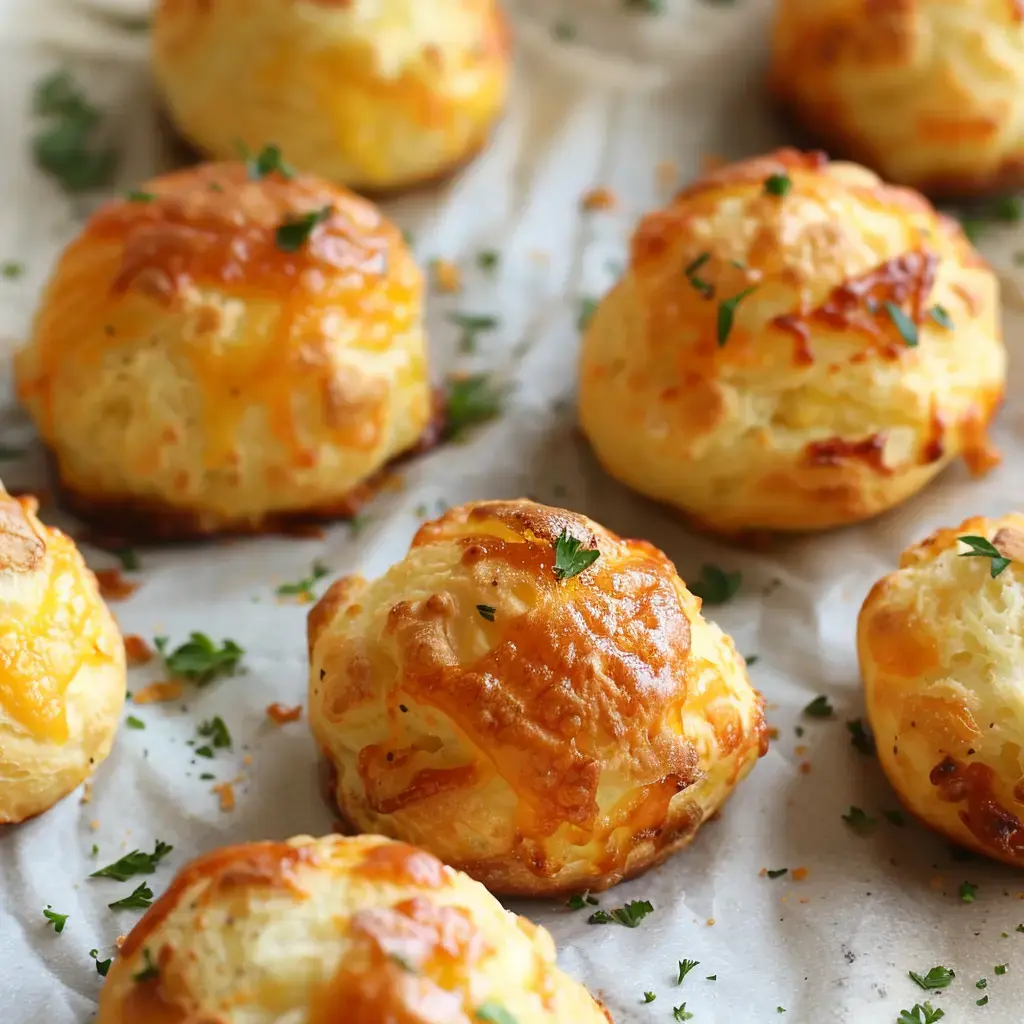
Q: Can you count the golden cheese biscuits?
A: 8